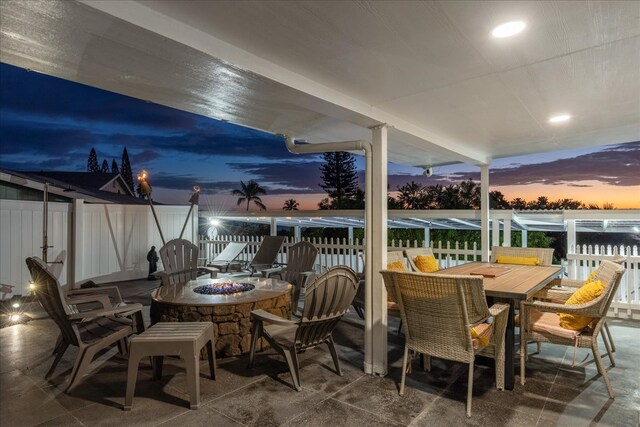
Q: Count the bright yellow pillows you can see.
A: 6